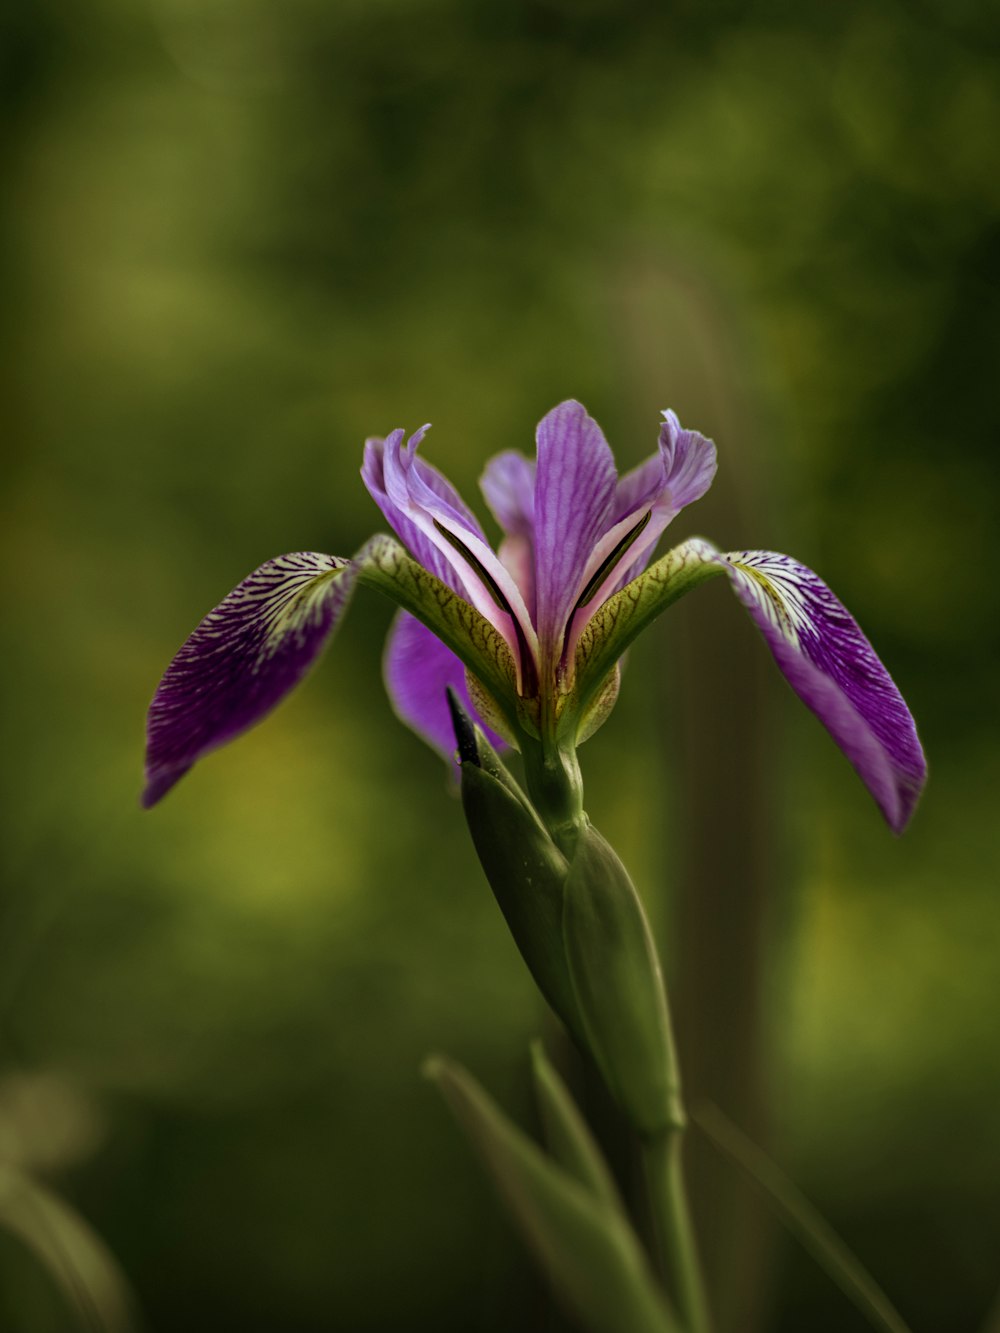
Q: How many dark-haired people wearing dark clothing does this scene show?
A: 0